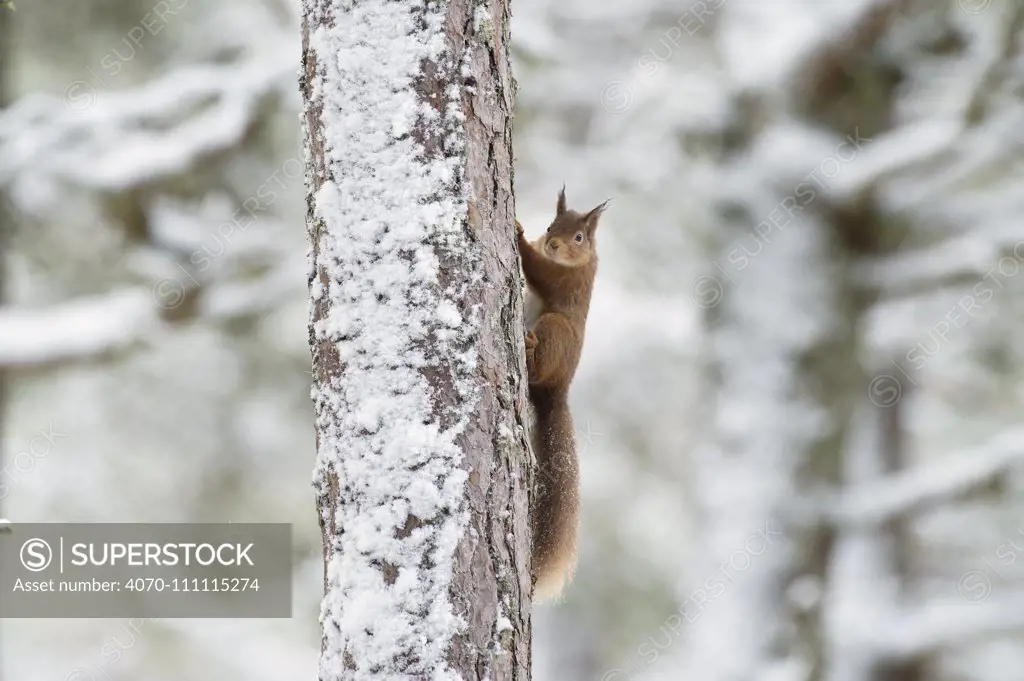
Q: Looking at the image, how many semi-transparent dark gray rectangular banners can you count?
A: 1